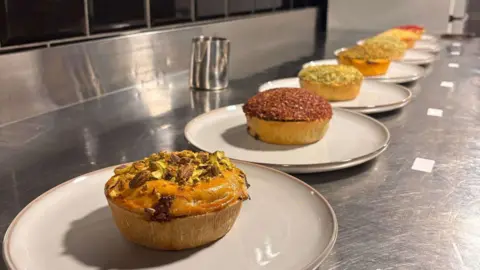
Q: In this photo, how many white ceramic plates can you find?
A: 7